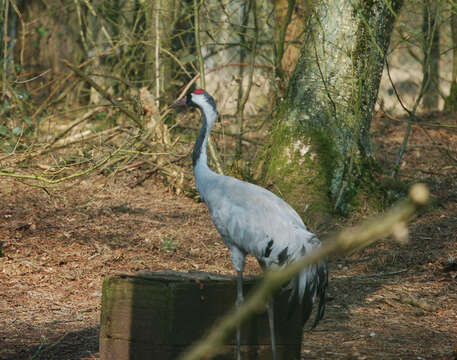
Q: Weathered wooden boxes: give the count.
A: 1